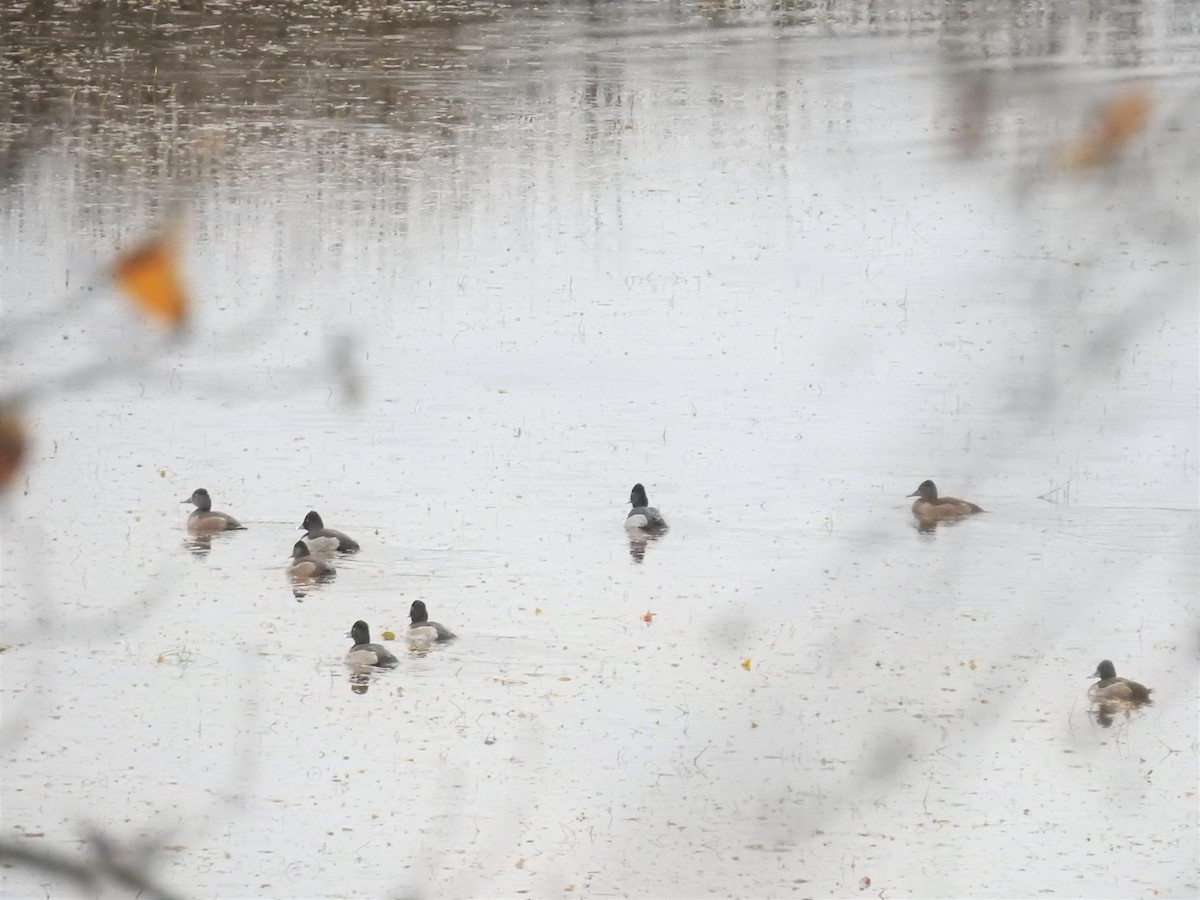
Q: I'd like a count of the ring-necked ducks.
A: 8